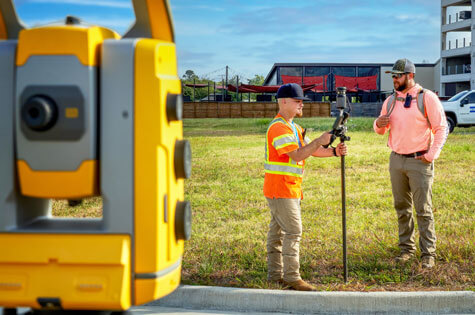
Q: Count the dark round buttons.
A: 3